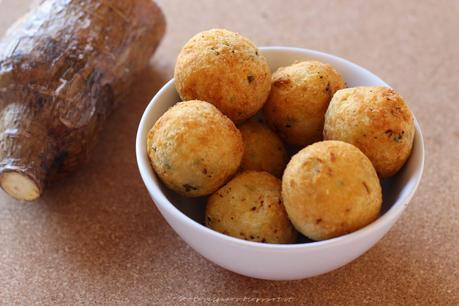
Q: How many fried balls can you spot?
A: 7